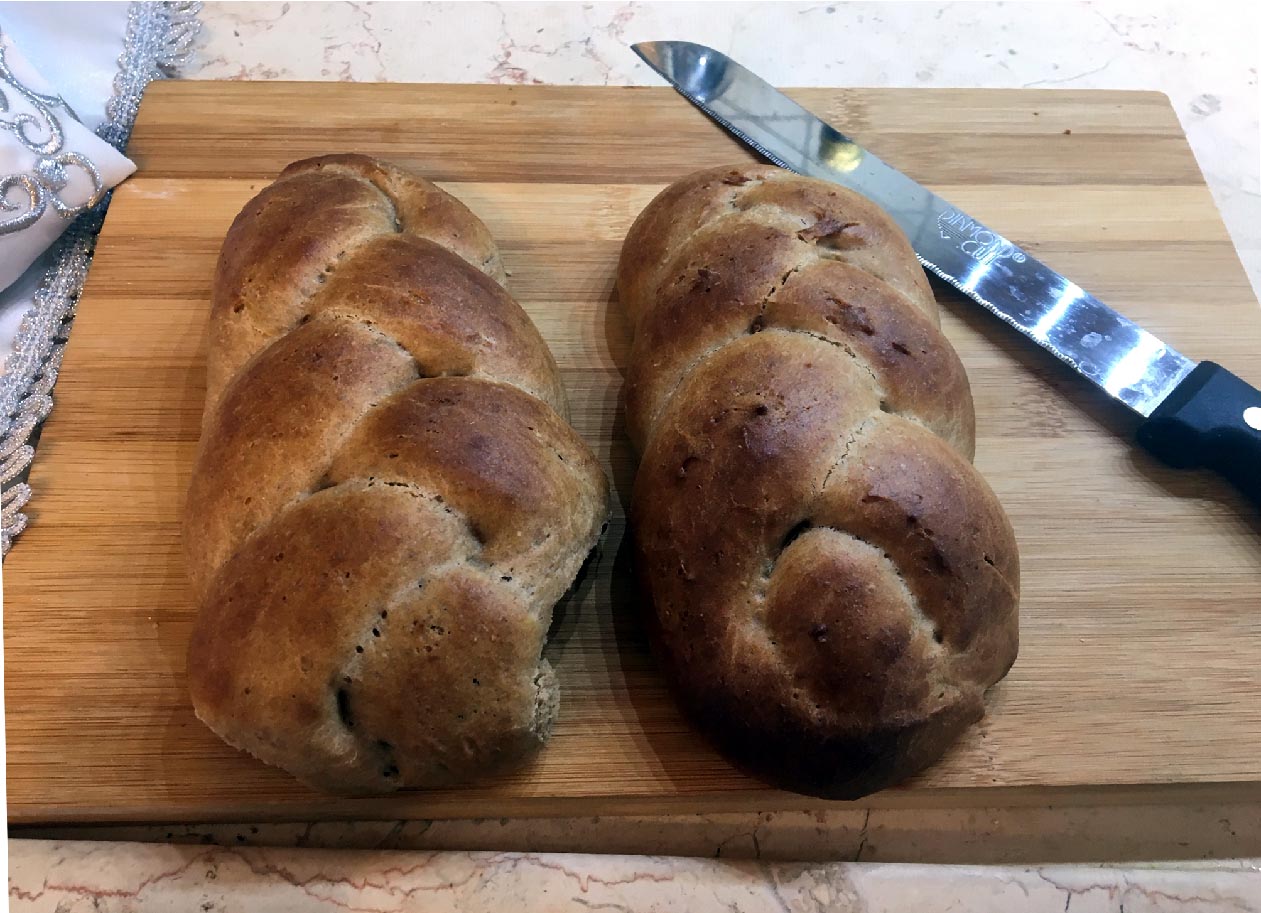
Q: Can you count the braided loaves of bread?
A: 2